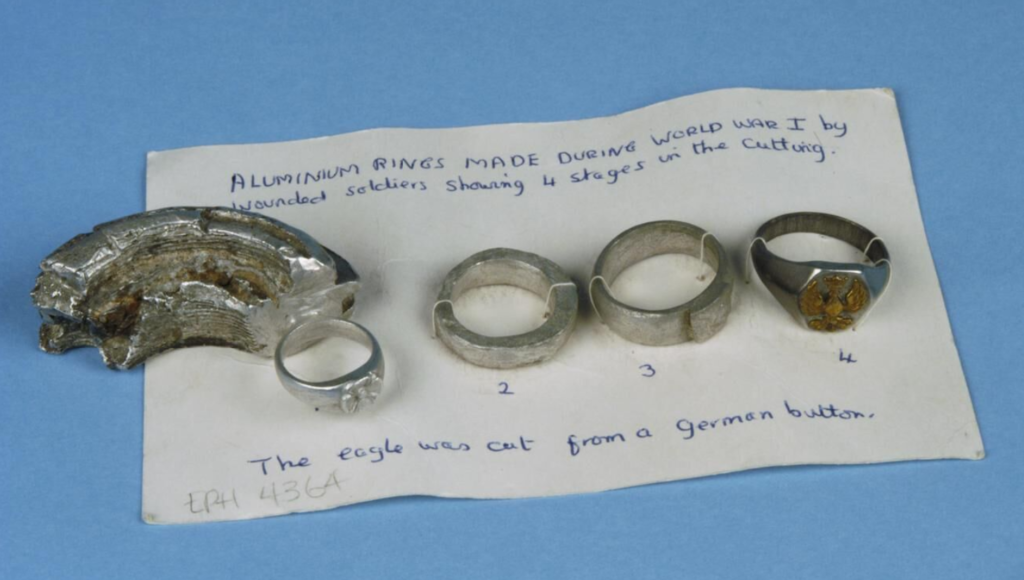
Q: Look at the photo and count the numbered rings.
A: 3